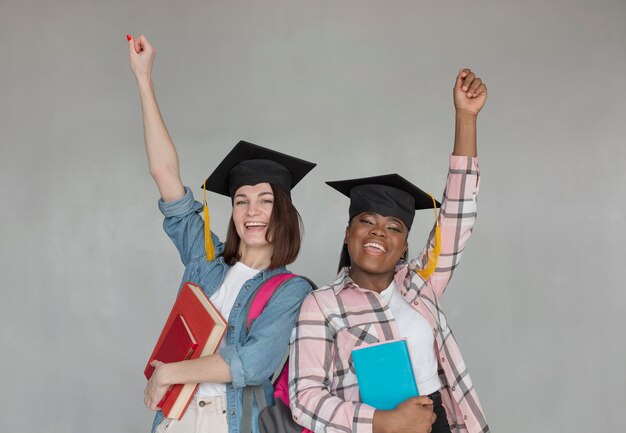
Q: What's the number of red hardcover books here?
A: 2